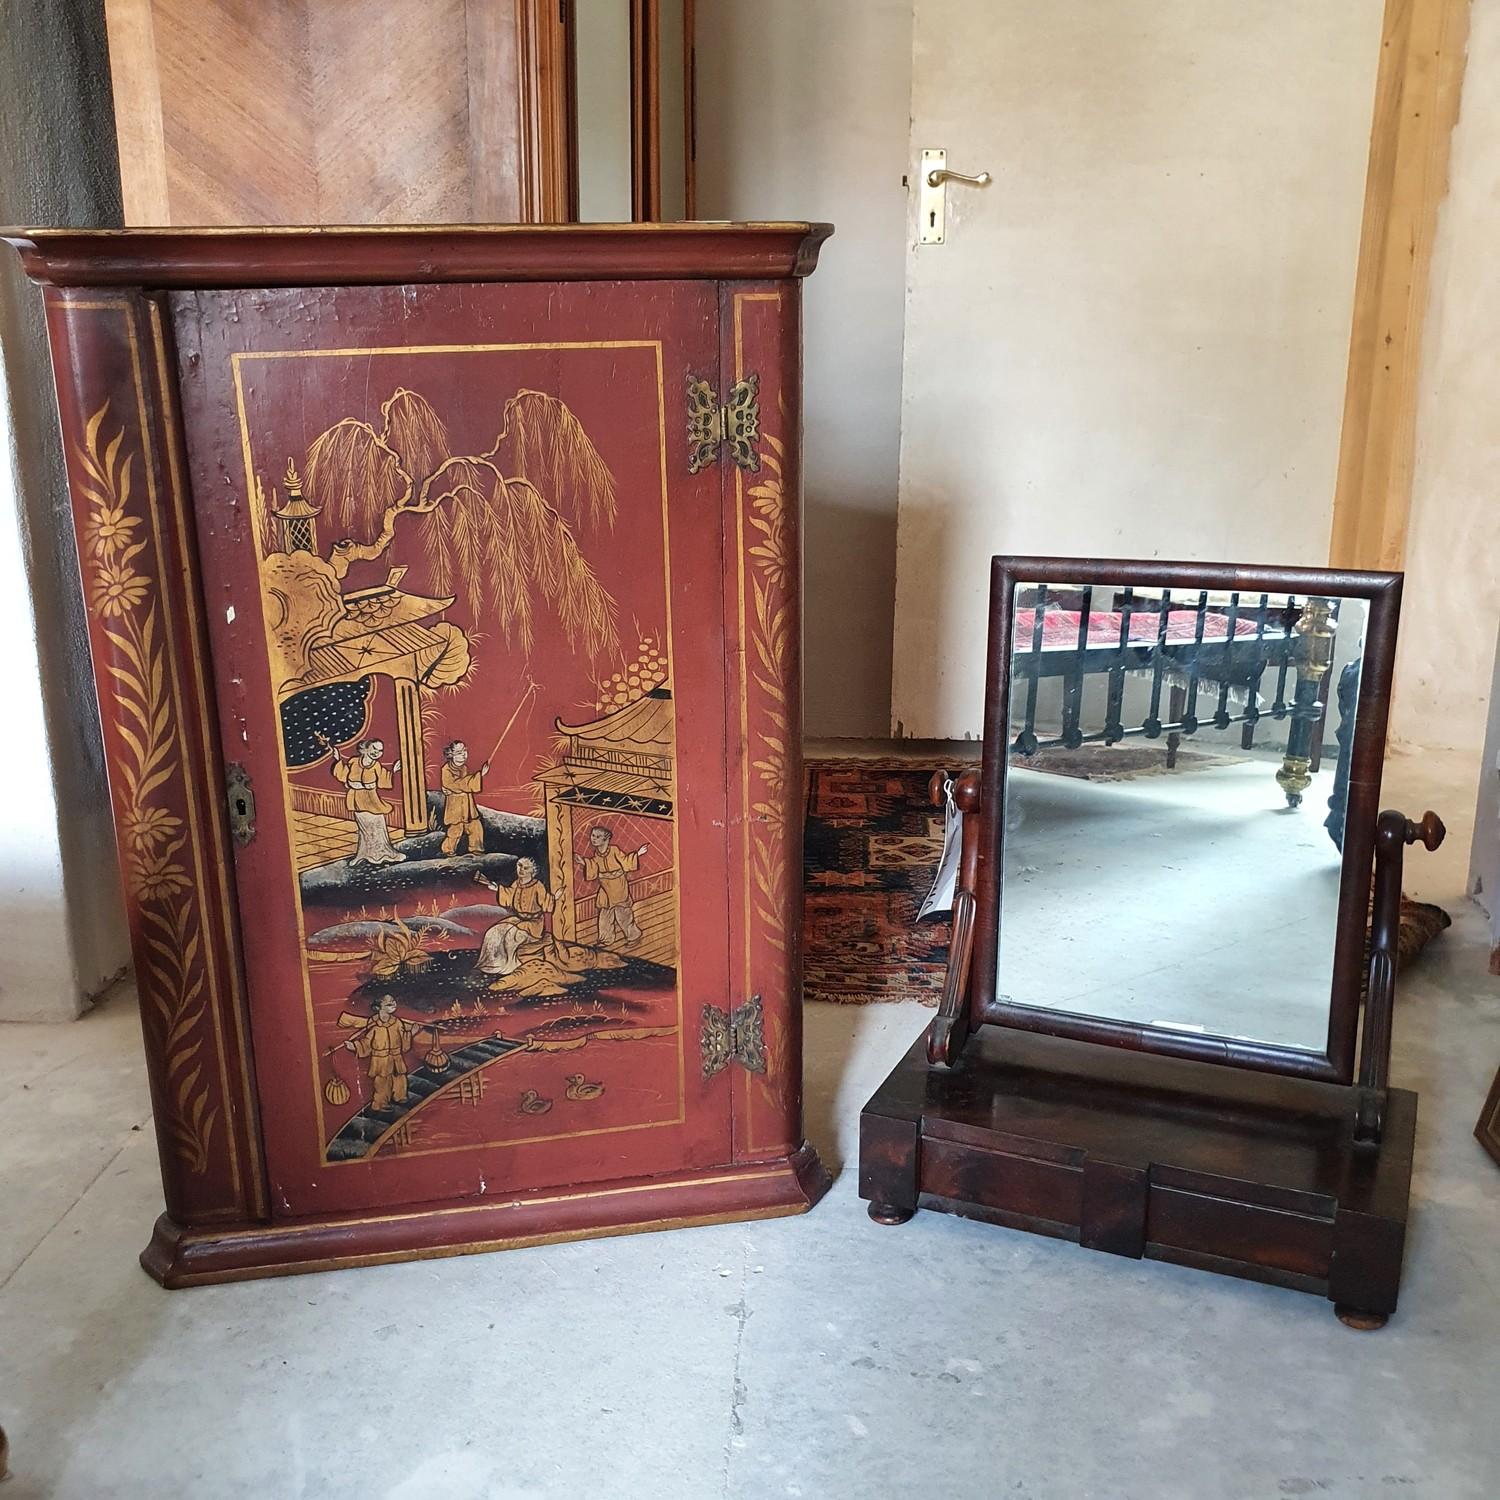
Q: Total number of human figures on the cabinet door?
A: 5